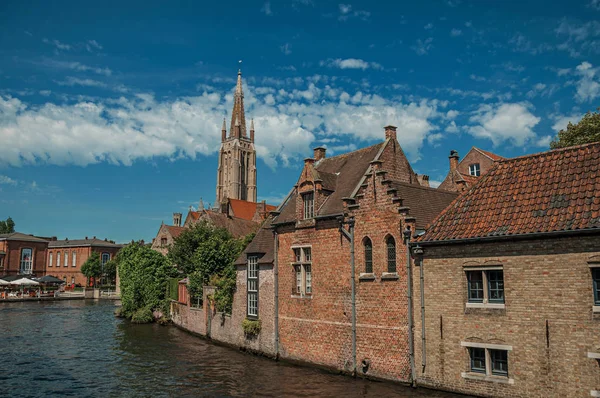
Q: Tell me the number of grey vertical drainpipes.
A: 4